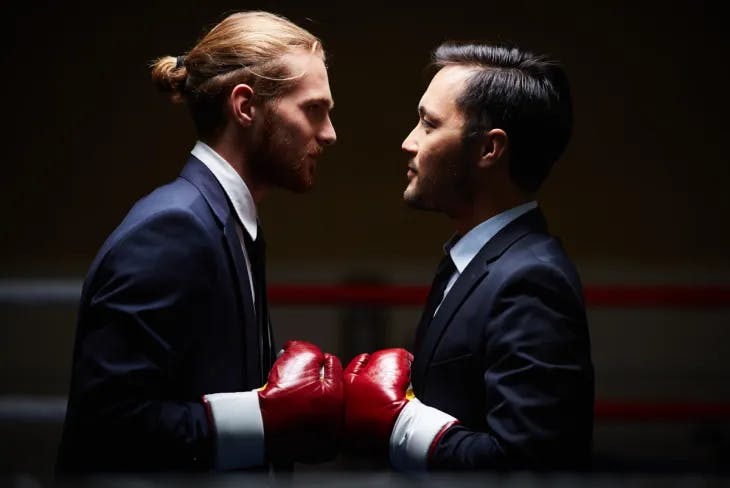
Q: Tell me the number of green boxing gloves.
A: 0